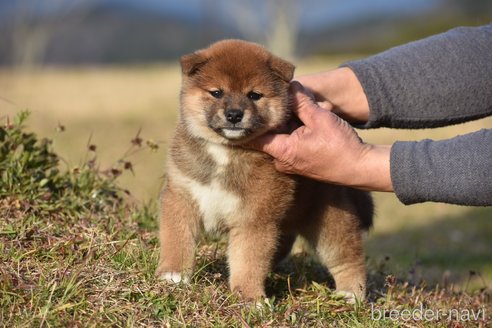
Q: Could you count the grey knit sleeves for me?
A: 2